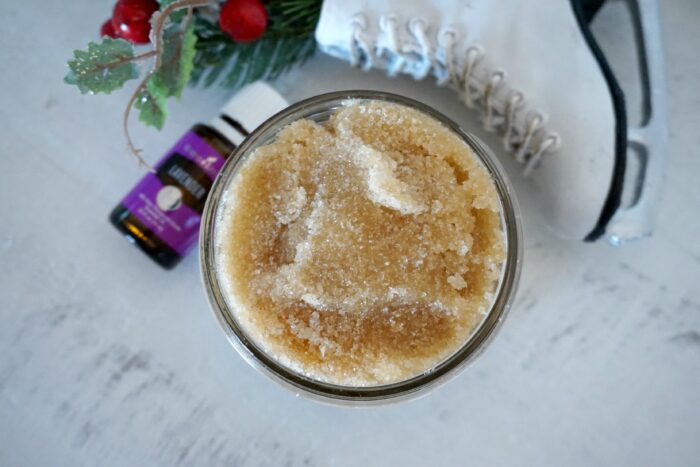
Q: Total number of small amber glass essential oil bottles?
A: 1